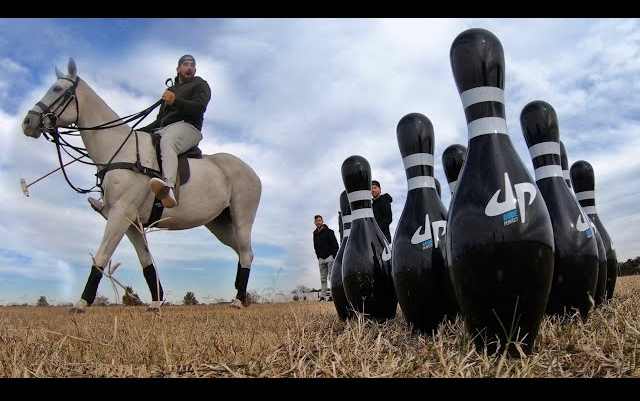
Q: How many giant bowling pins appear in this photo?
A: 9